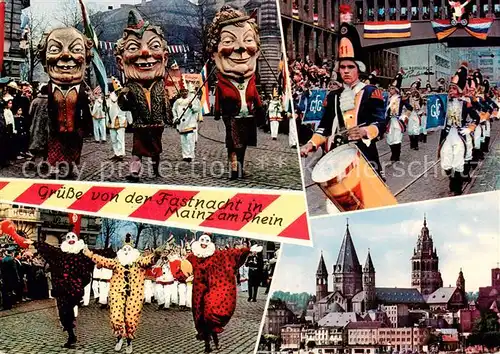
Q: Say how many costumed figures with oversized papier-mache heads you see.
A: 3